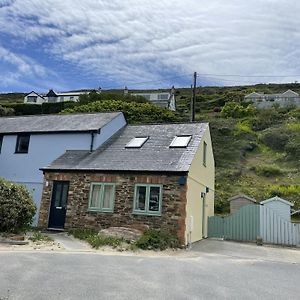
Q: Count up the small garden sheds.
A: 2